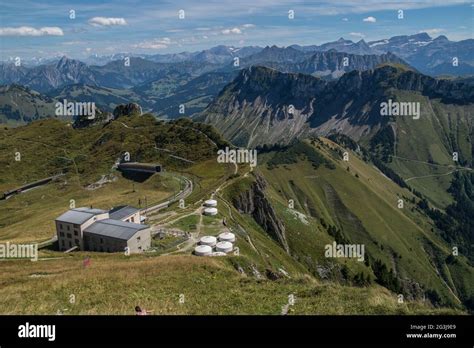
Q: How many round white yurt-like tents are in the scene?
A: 7